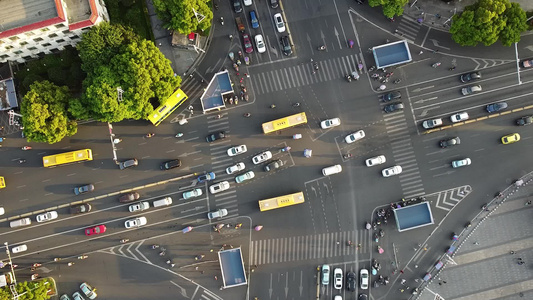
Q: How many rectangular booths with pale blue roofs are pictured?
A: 3